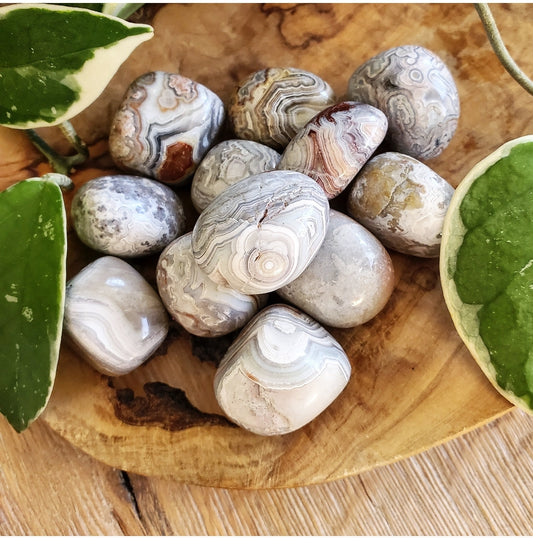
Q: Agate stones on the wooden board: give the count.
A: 12